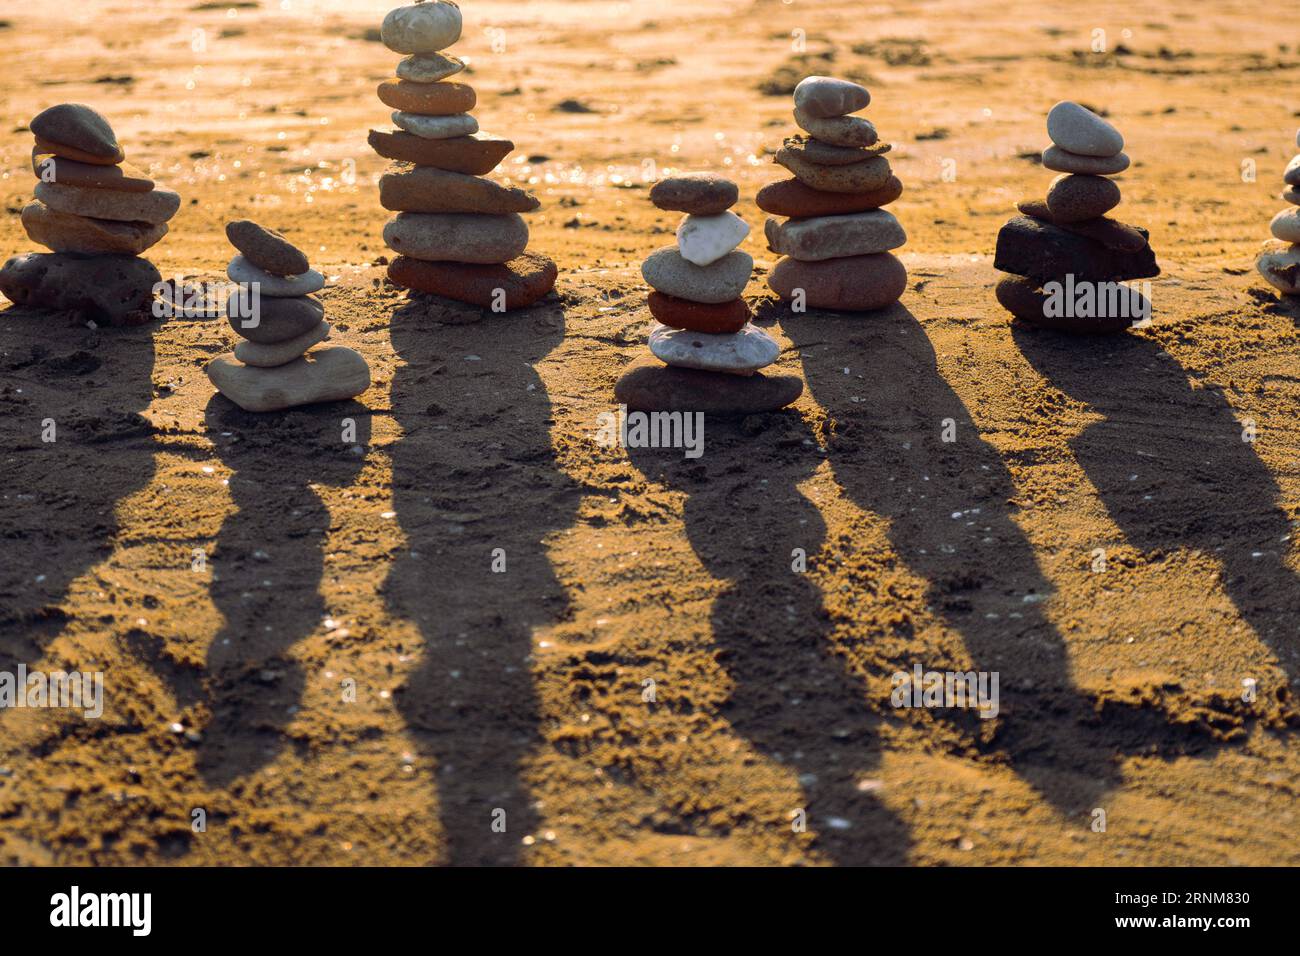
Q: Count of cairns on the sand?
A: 7